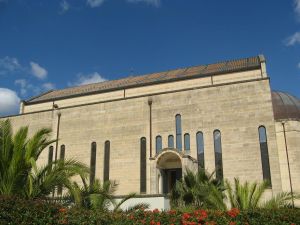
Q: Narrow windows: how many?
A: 12